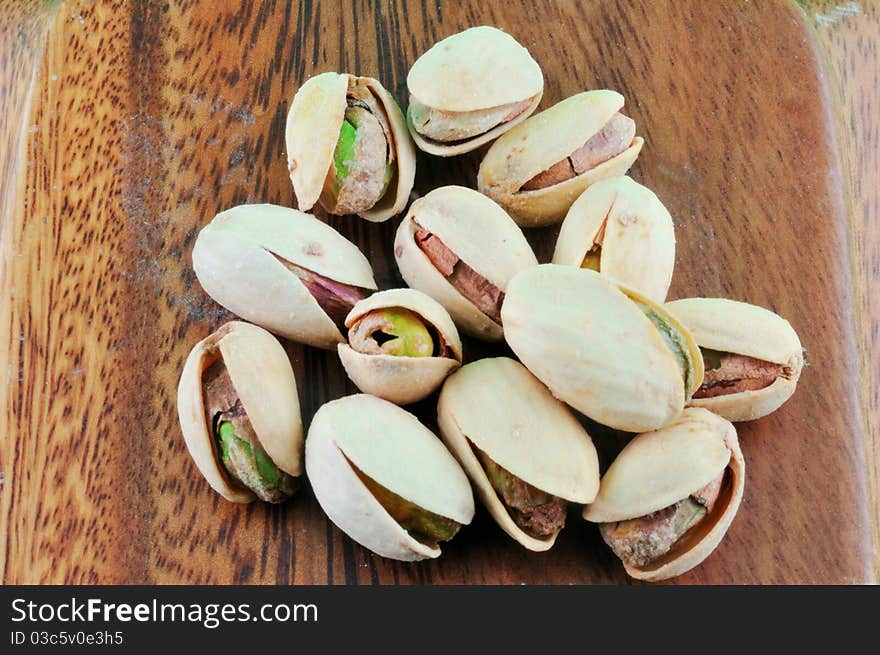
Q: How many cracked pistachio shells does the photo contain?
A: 13